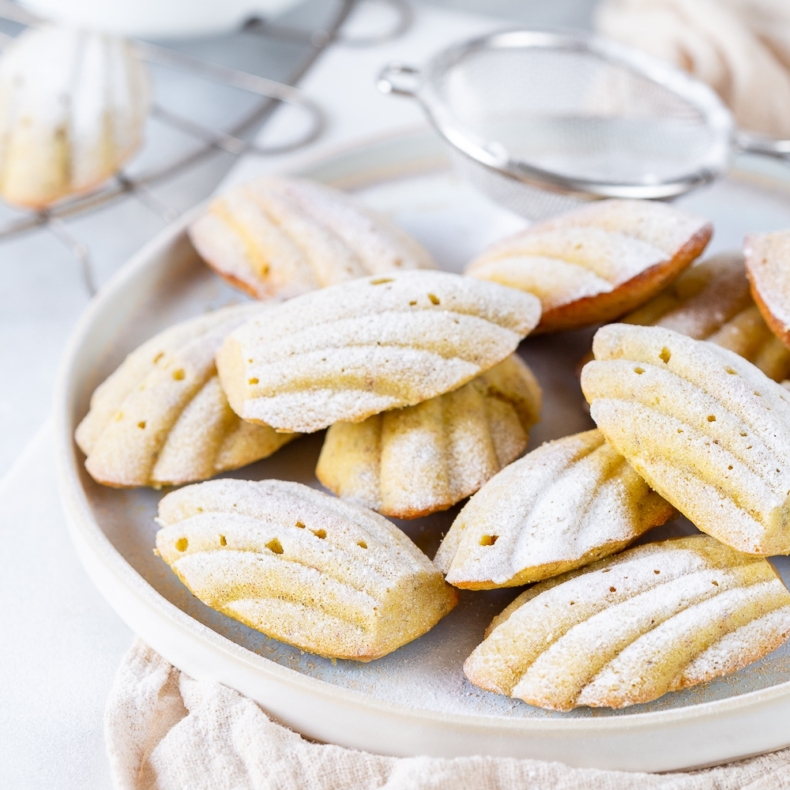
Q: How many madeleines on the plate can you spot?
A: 11